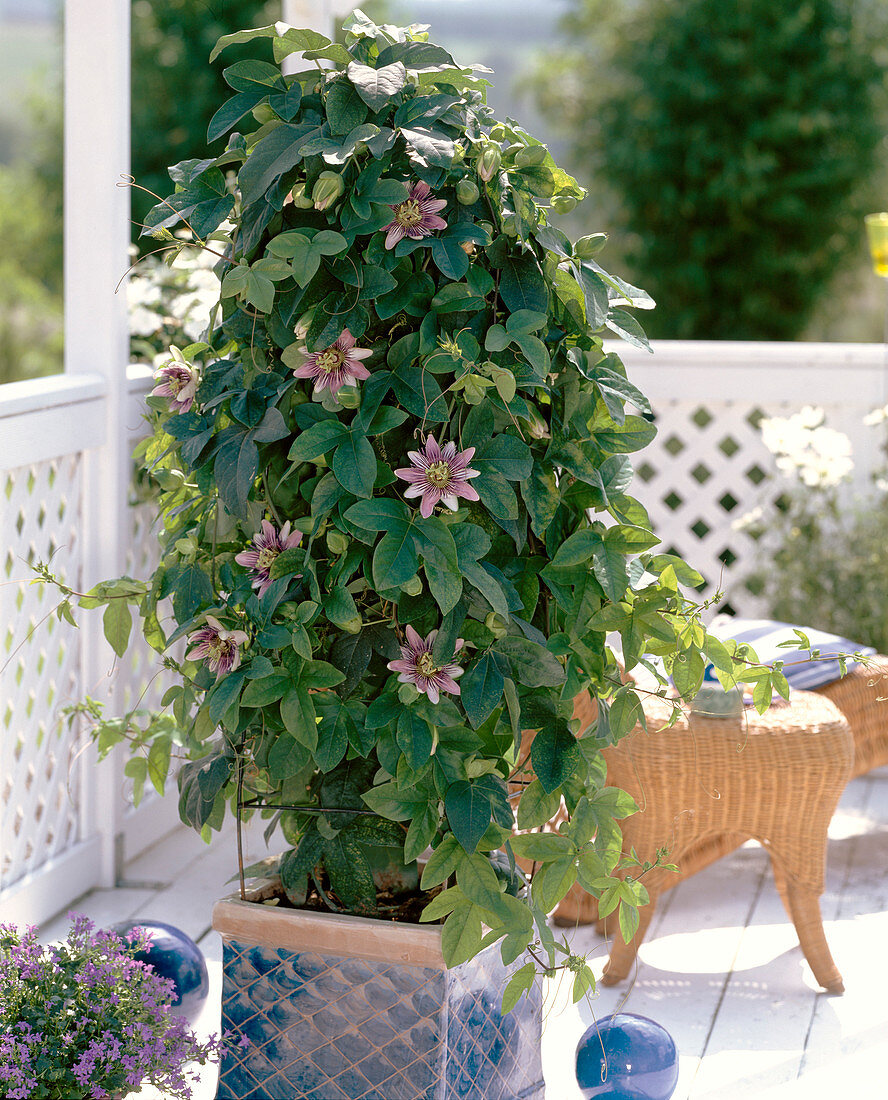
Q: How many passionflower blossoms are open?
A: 7